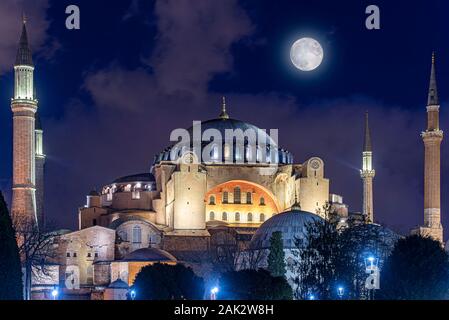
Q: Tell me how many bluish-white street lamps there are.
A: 6